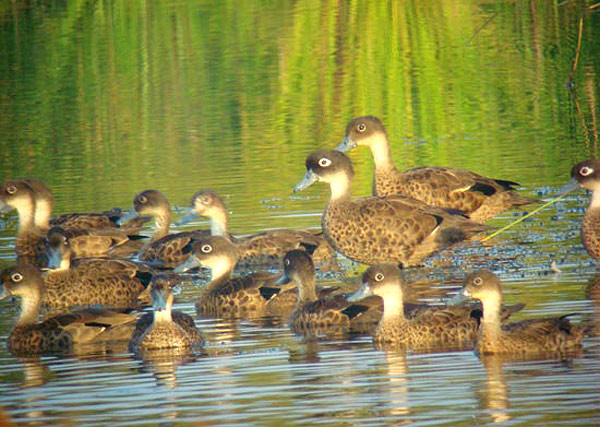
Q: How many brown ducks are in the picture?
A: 14